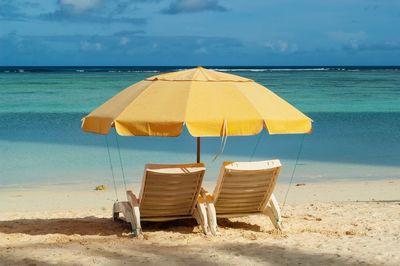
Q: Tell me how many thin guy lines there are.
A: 4